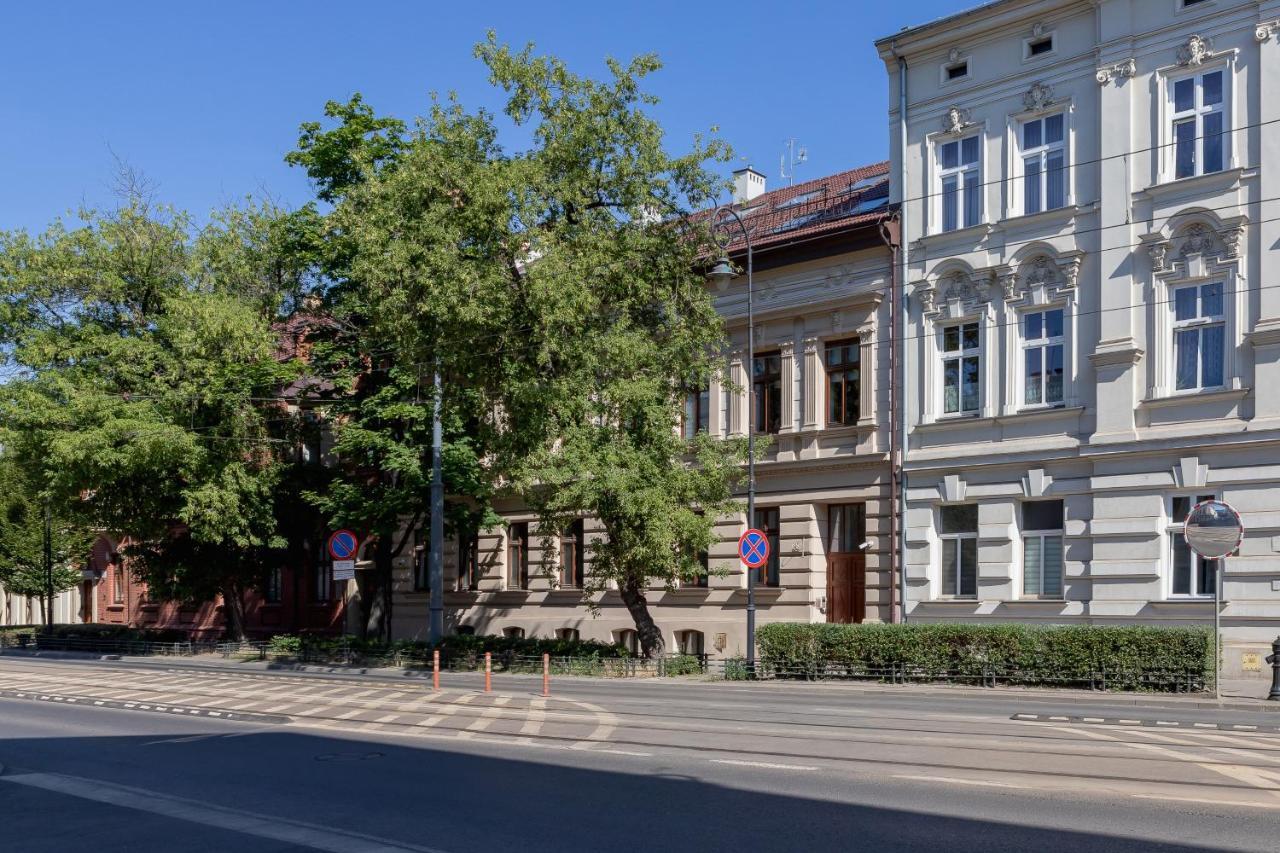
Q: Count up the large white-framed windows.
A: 9